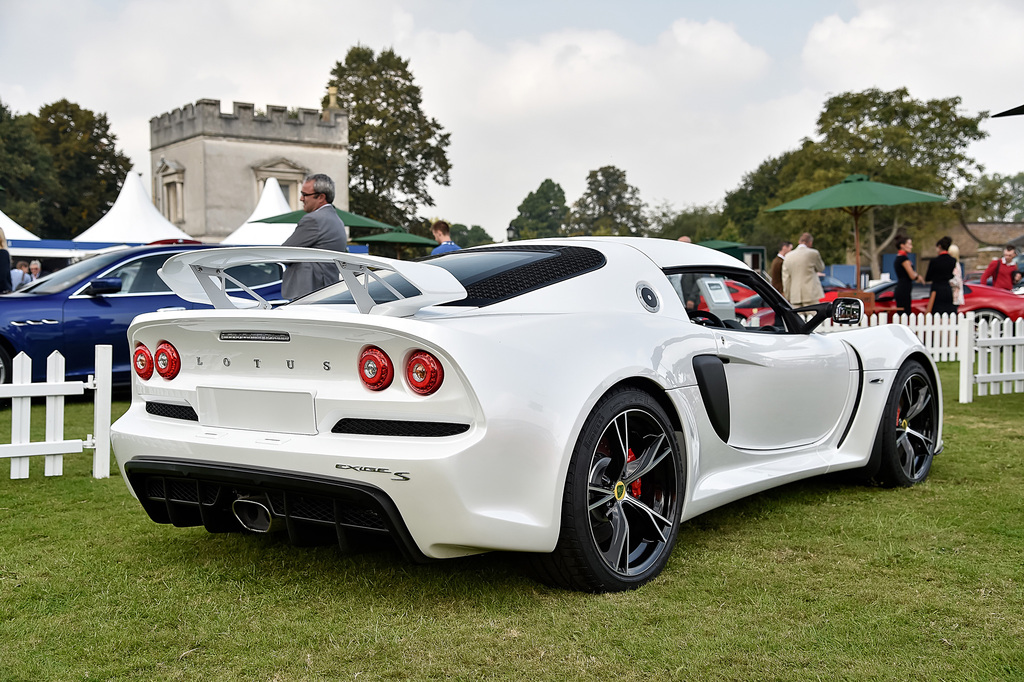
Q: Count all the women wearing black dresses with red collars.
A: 2